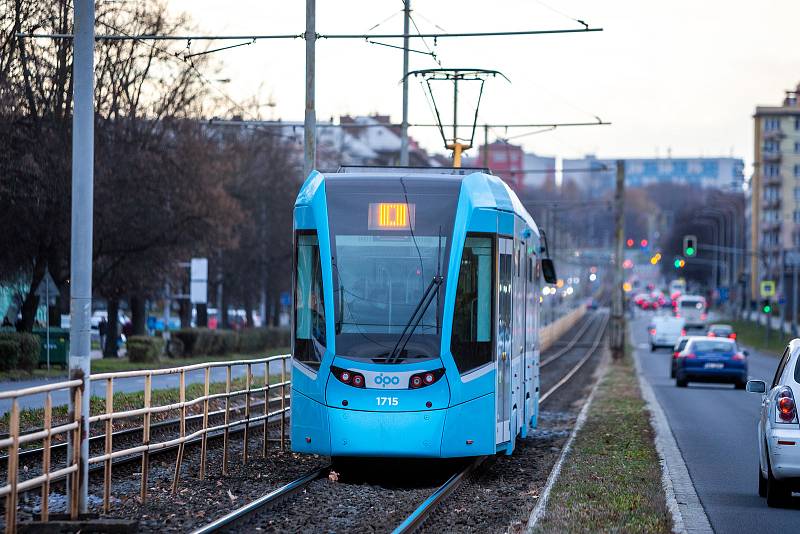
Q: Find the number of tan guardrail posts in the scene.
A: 11